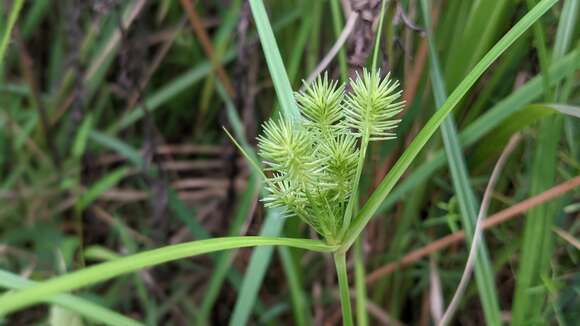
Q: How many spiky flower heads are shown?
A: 5